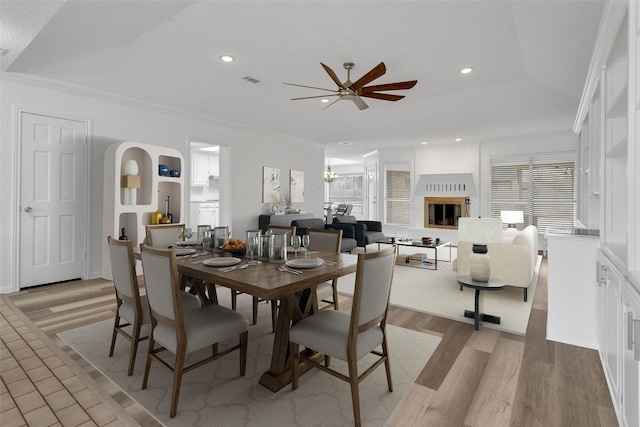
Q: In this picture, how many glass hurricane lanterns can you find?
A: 6